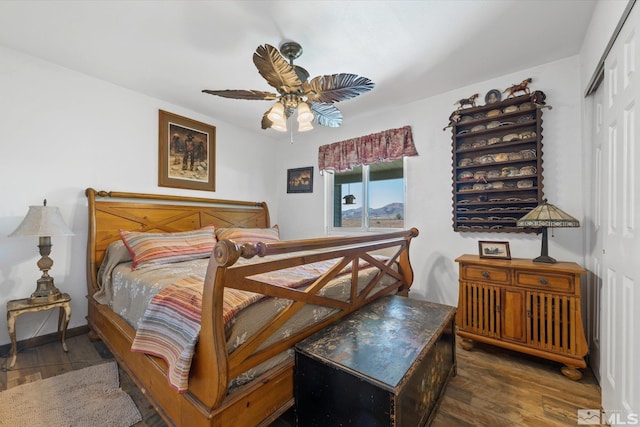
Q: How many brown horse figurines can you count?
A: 2